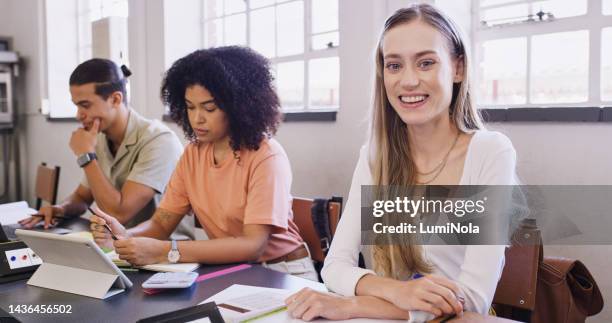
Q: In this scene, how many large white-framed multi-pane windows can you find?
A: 3